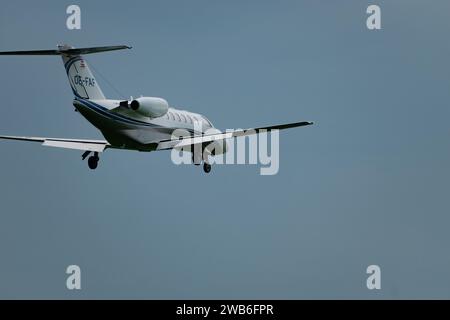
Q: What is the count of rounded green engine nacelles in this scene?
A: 0